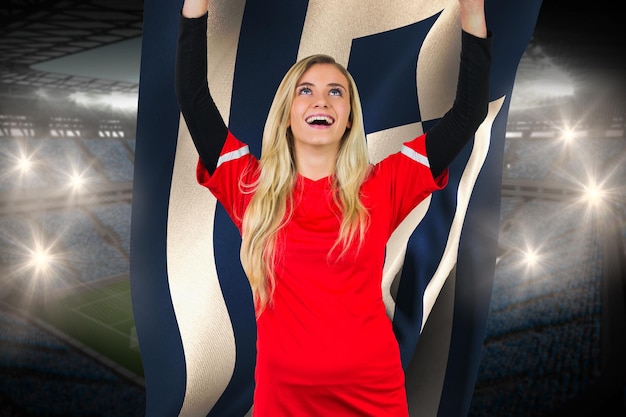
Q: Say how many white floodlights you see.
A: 6